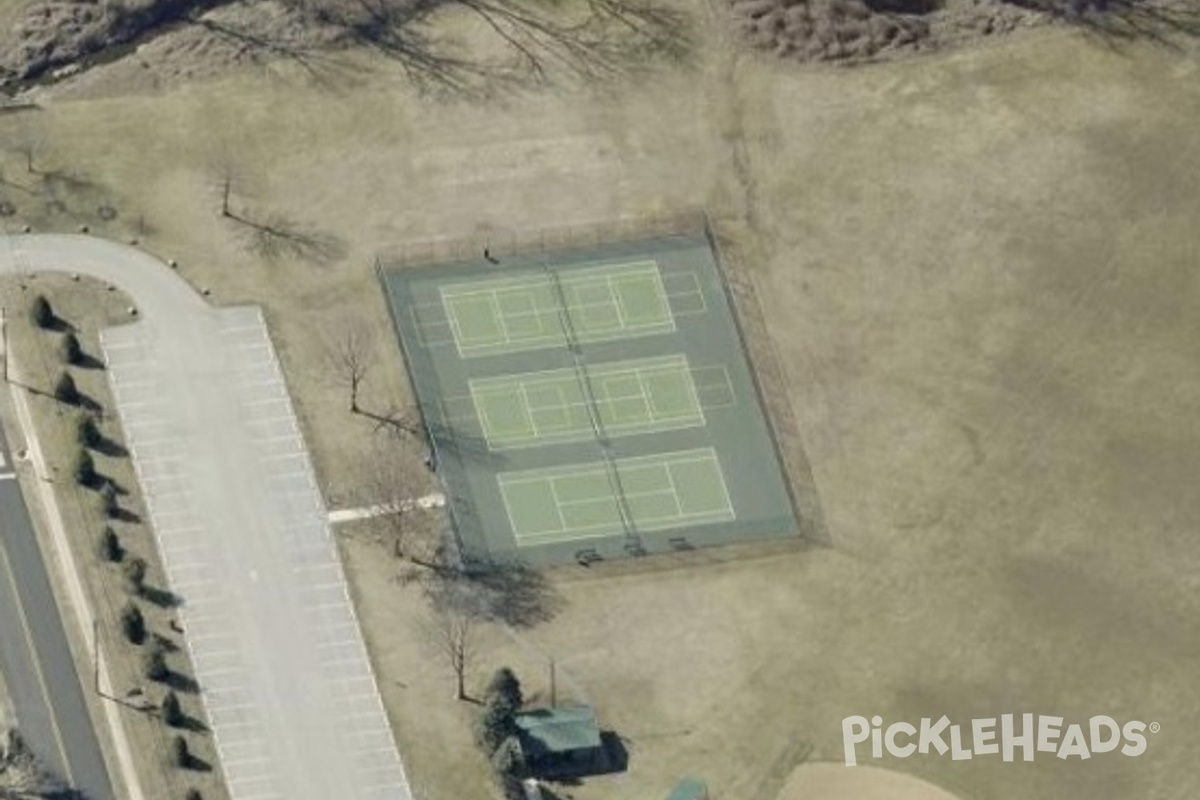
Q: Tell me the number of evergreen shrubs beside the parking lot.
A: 13